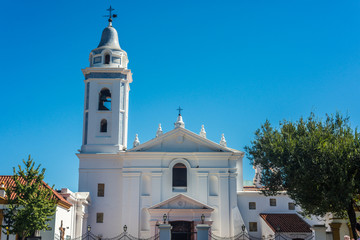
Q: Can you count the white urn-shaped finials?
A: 4